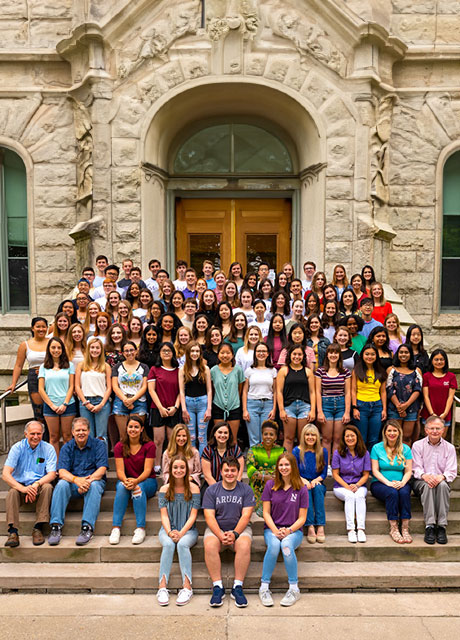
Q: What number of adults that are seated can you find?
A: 13